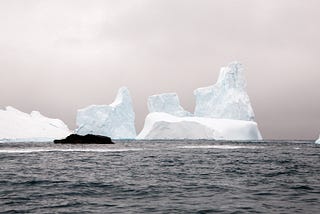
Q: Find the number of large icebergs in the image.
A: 3